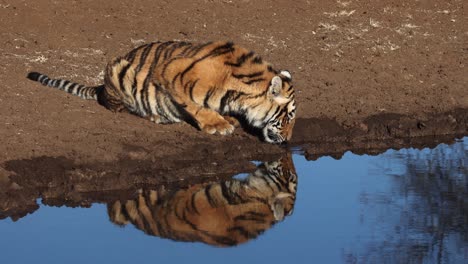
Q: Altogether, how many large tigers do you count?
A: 1